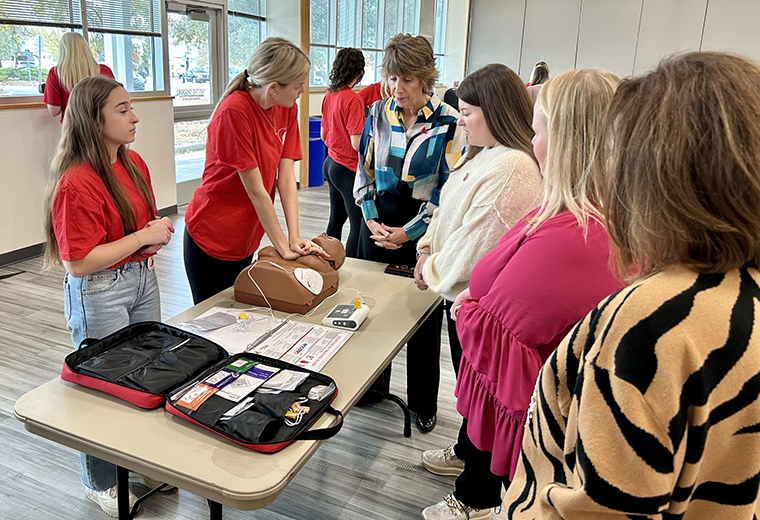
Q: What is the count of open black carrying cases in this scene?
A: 1